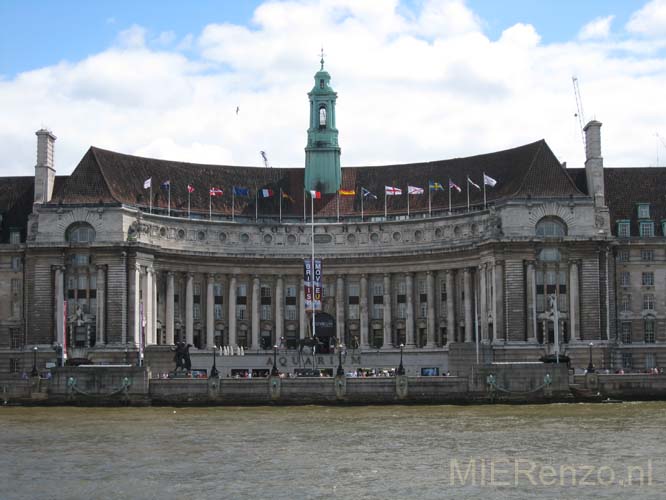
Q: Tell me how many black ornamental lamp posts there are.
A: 6